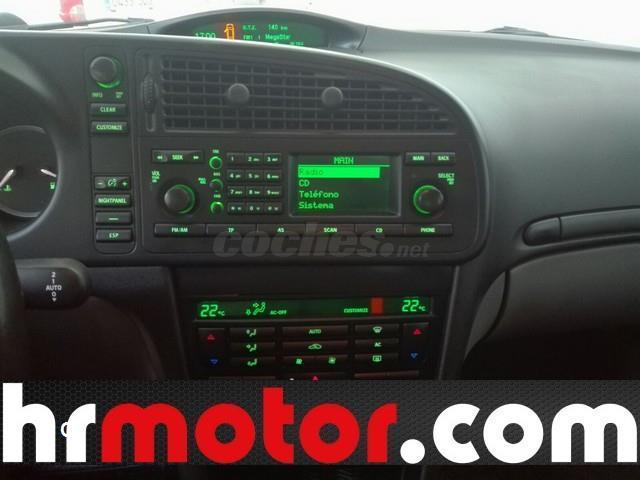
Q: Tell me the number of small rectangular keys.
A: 12